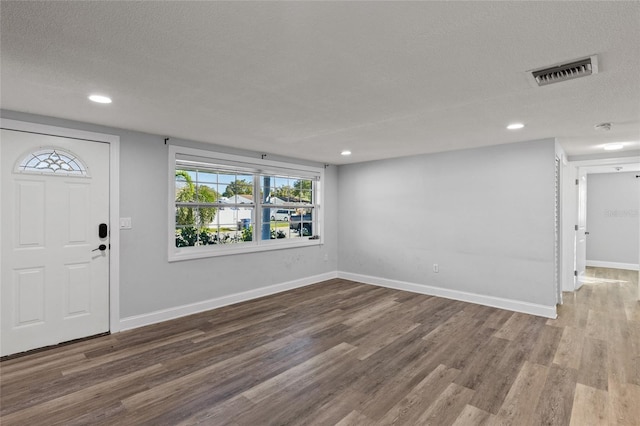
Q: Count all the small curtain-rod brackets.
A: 3